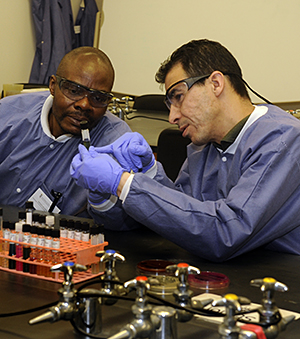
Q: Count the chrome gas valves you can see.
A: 6